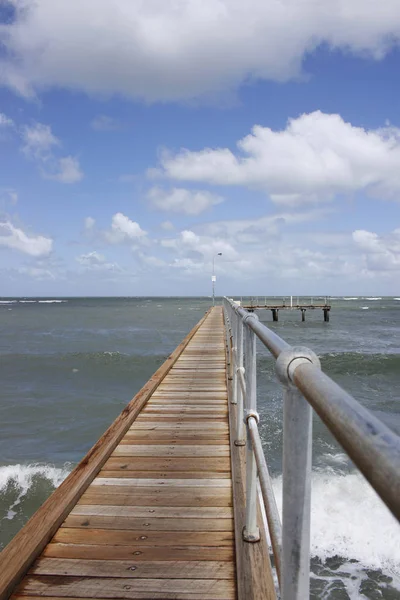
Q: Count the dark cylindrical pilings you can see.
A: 3